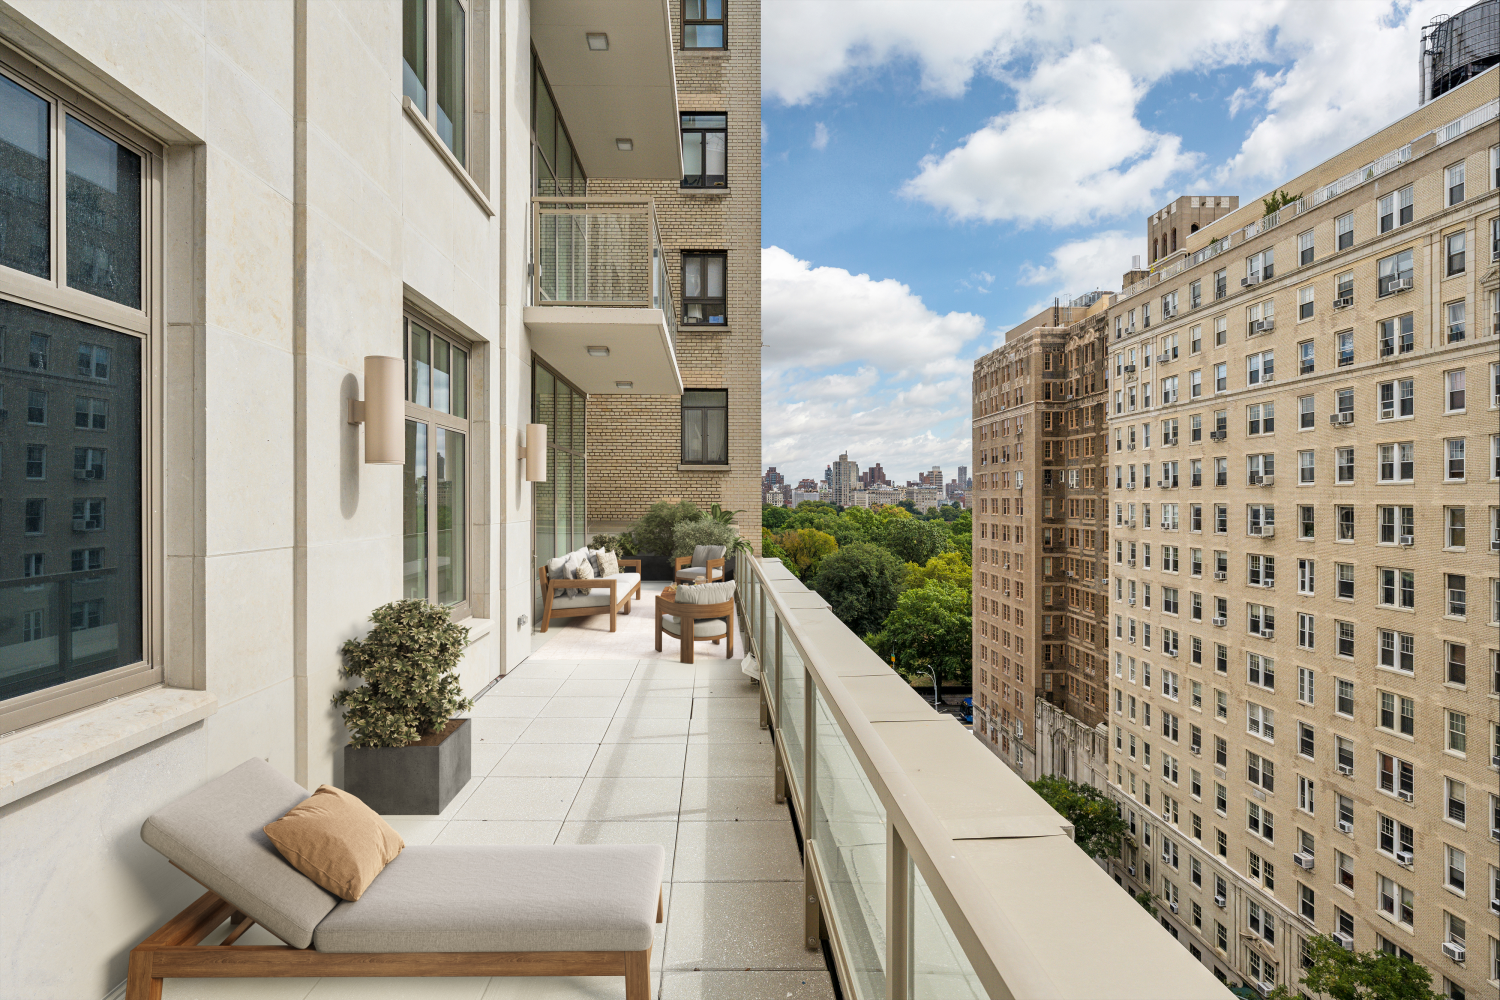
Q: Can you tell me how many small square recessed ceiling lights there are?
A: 4